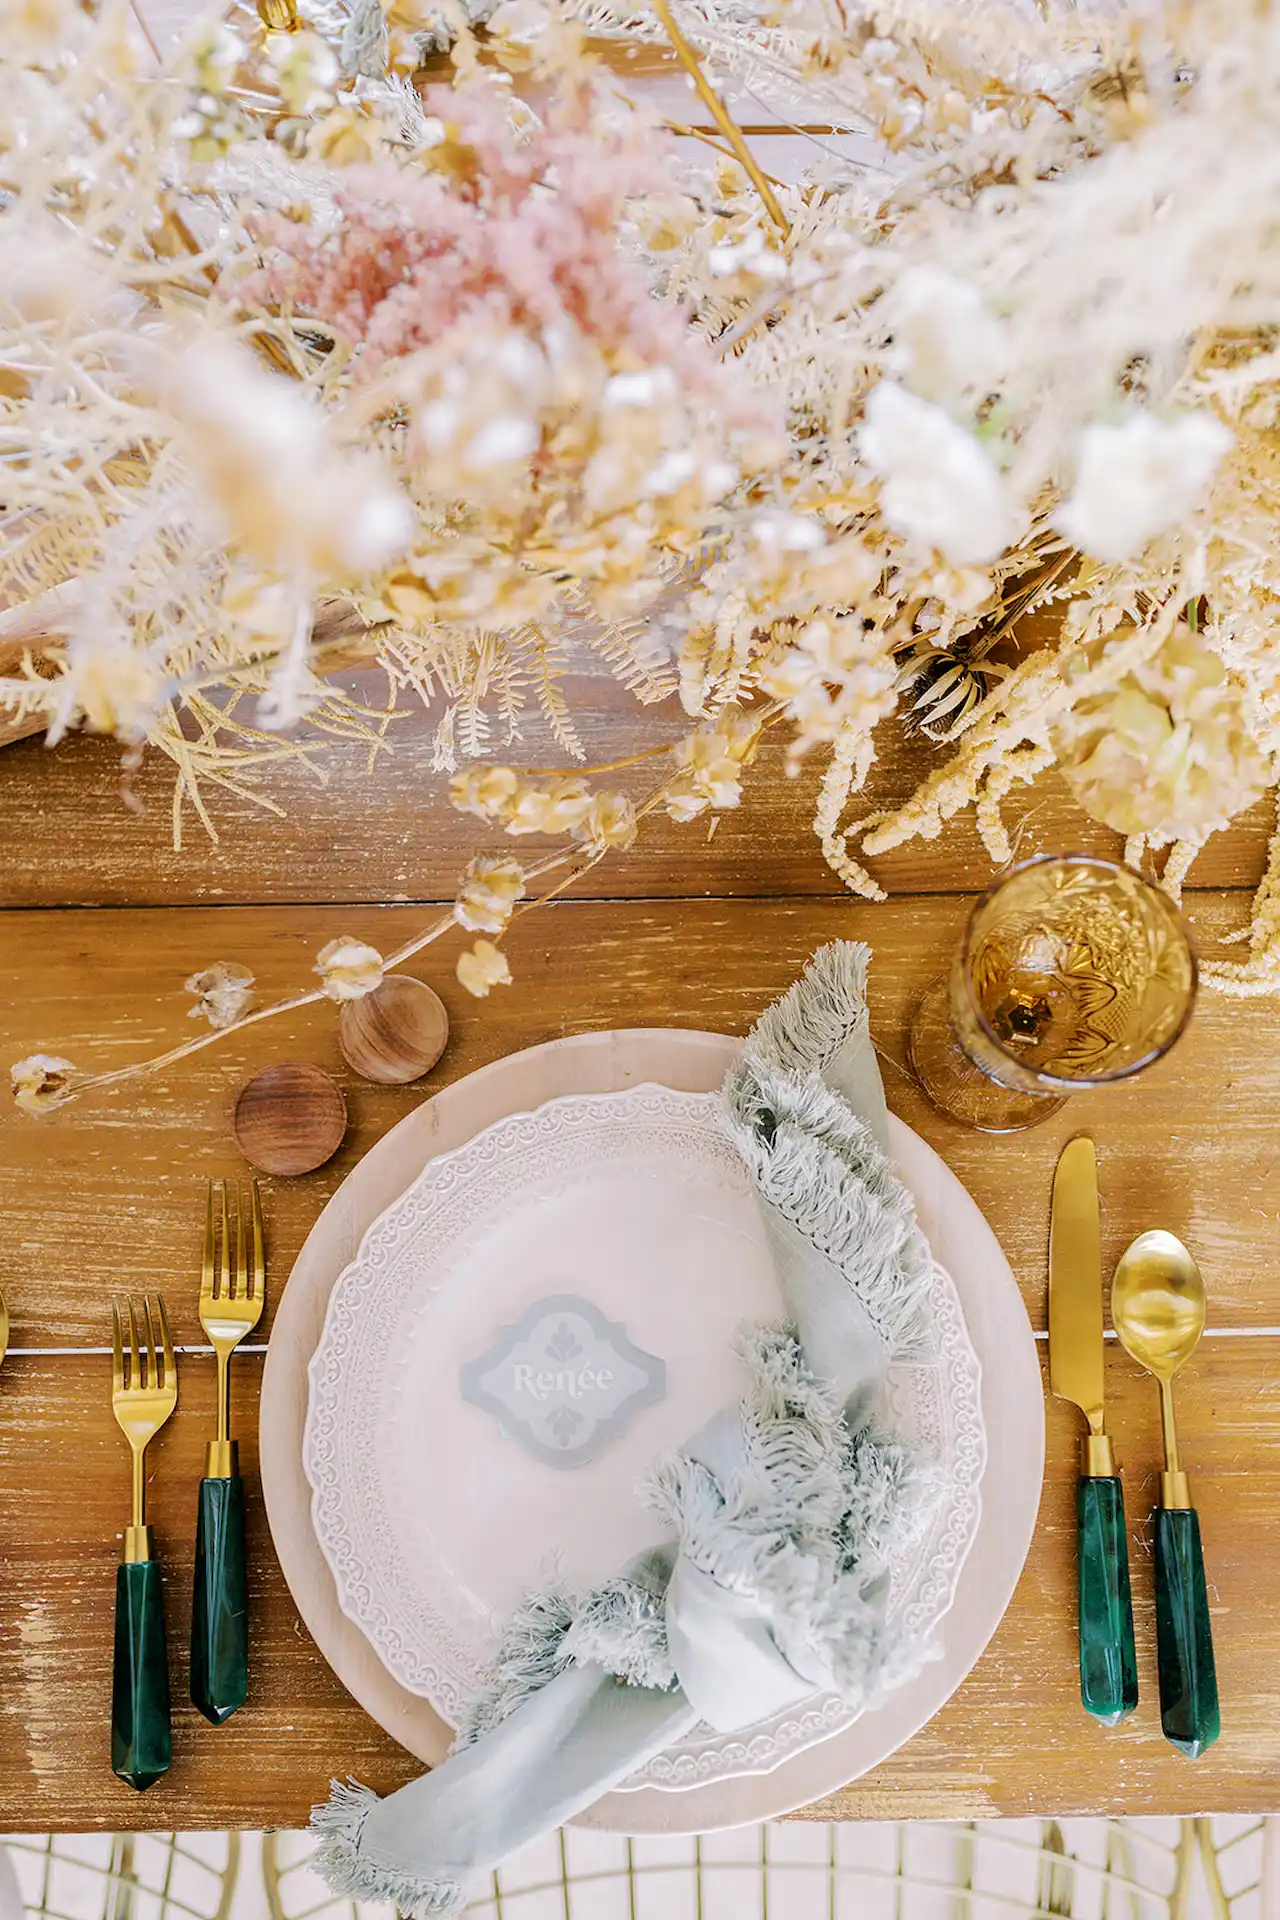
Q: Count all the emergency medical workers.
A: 0